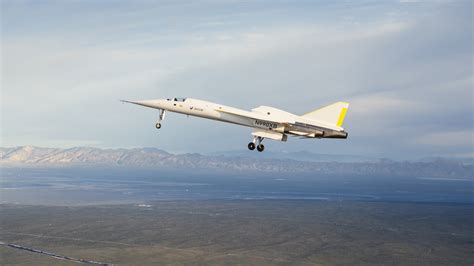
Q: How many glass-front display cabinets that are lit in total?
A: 0